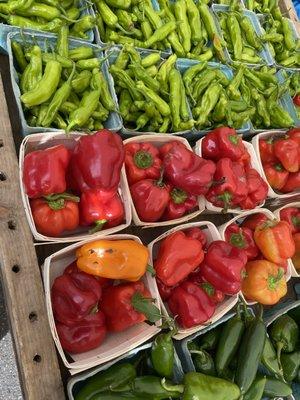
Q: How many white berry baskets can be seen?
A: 8